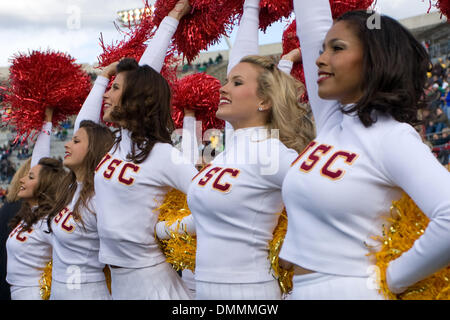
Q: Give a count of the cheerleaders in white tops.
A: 5